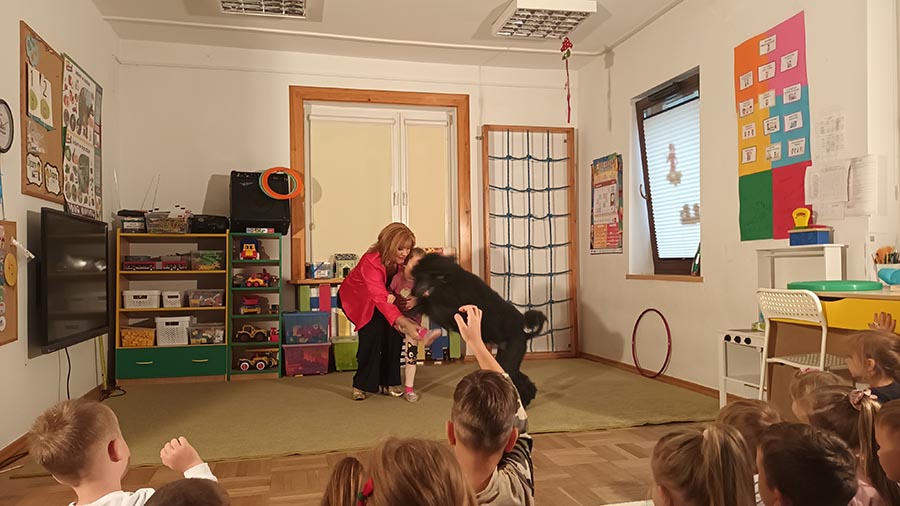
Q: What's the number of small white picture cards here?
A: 13